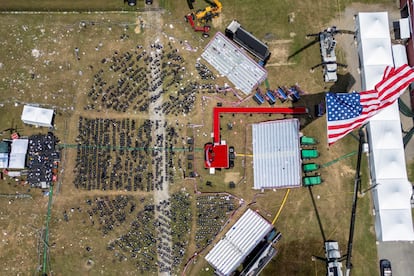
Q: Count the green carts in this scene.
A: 4